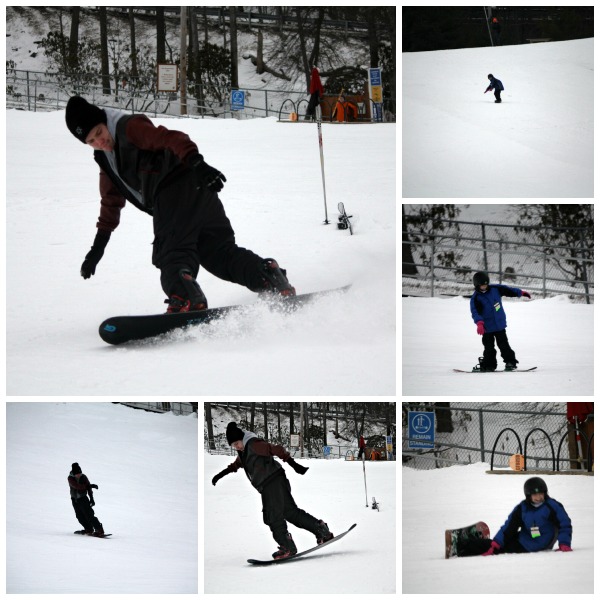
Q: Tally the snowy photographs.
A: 6